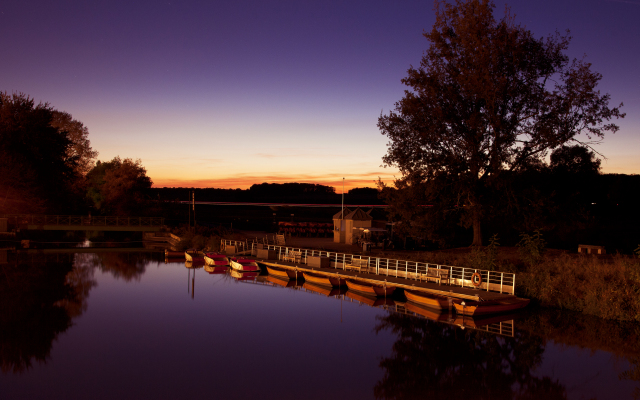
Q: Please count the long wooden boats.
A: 5